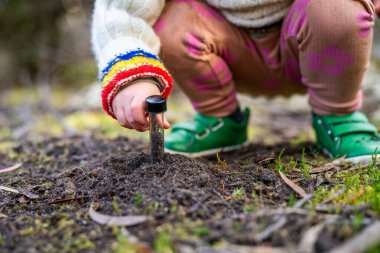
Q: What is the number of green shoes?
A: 2